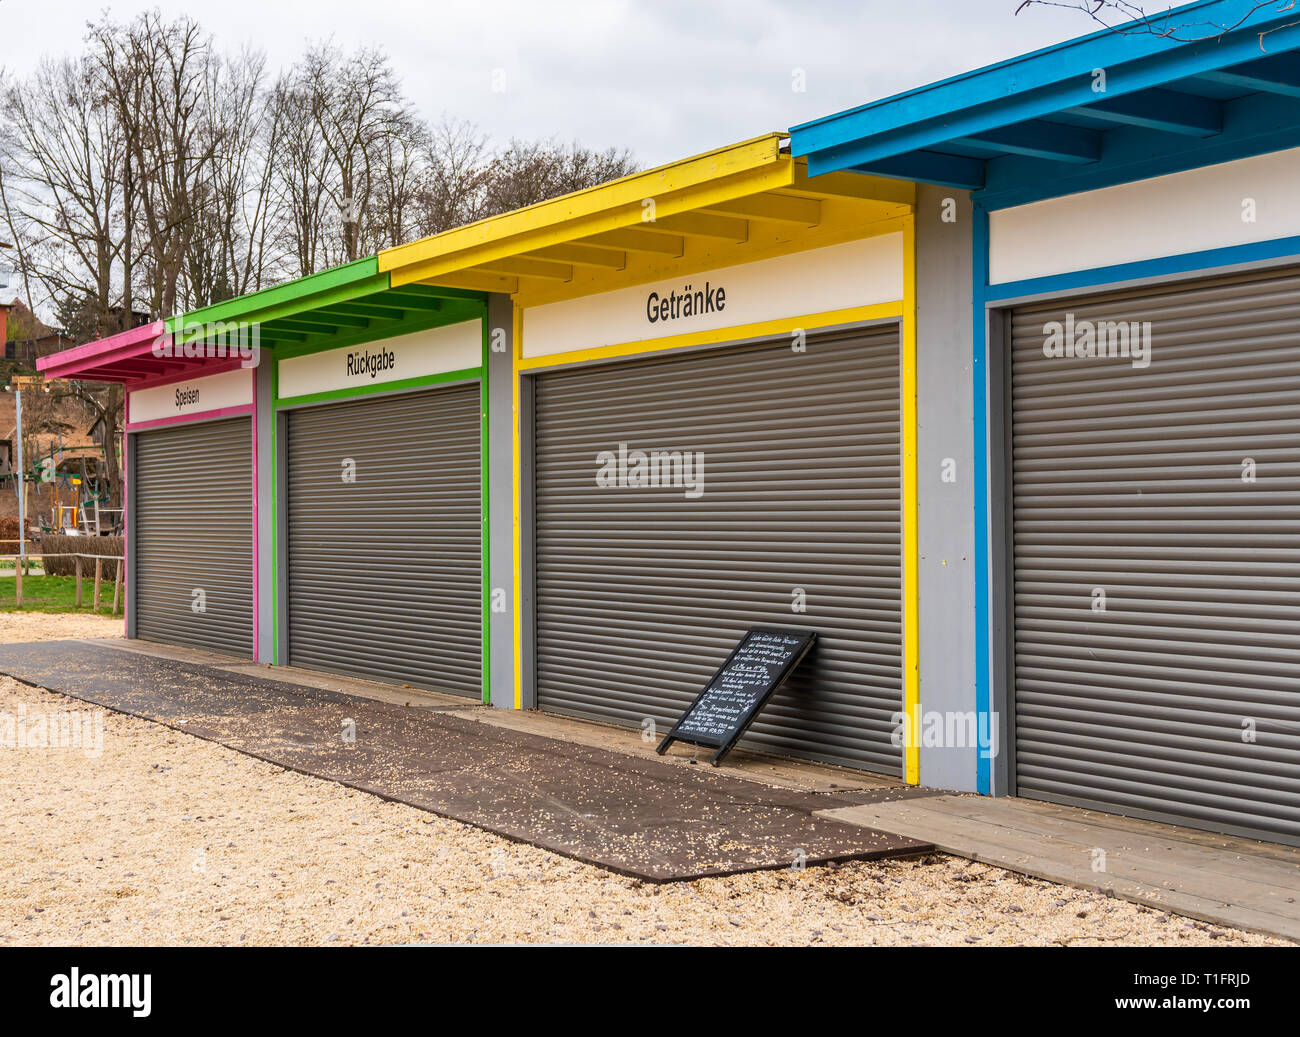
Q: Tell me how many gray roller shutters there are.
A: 4